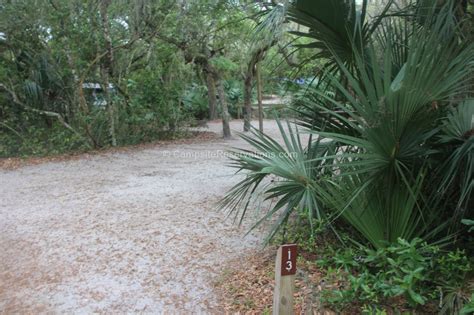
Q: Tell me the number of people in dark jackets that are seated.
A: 0